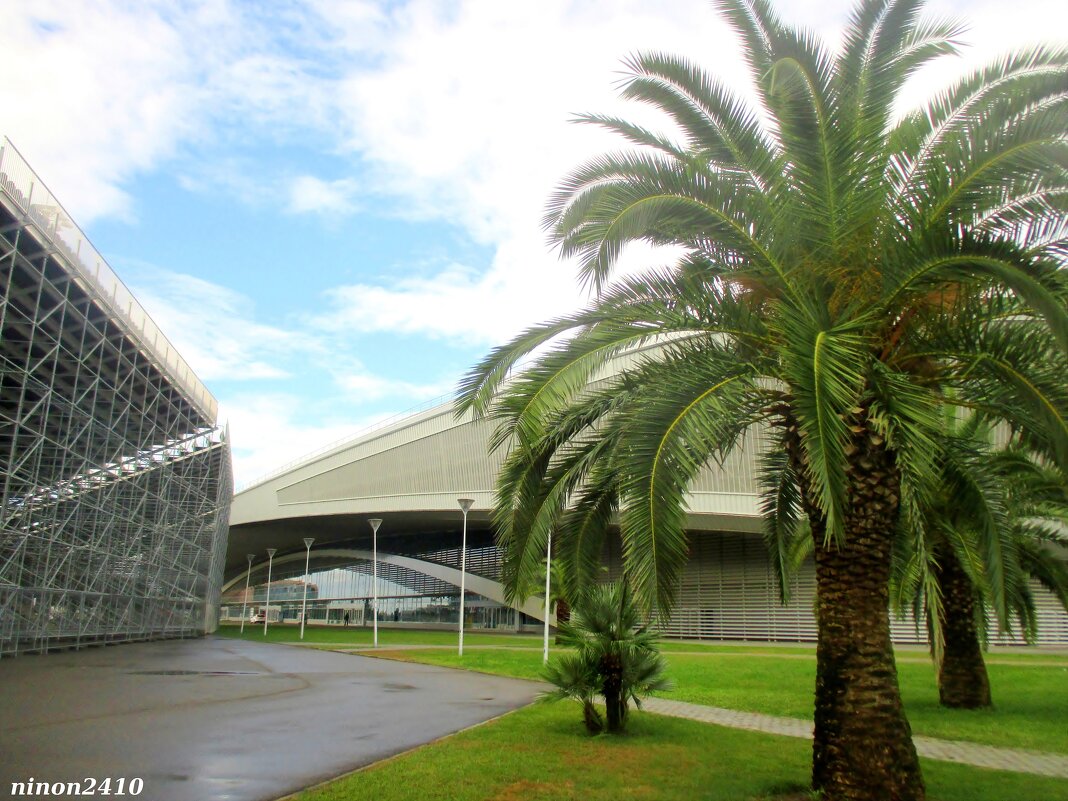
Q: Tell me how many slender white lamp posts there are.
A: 6